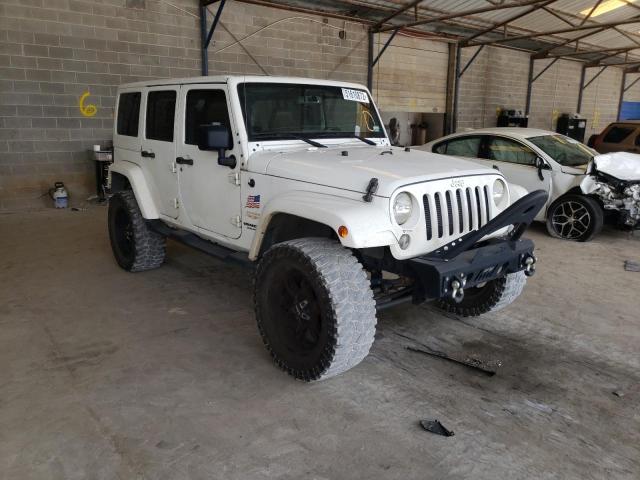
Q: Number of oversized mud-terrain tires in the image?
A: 3